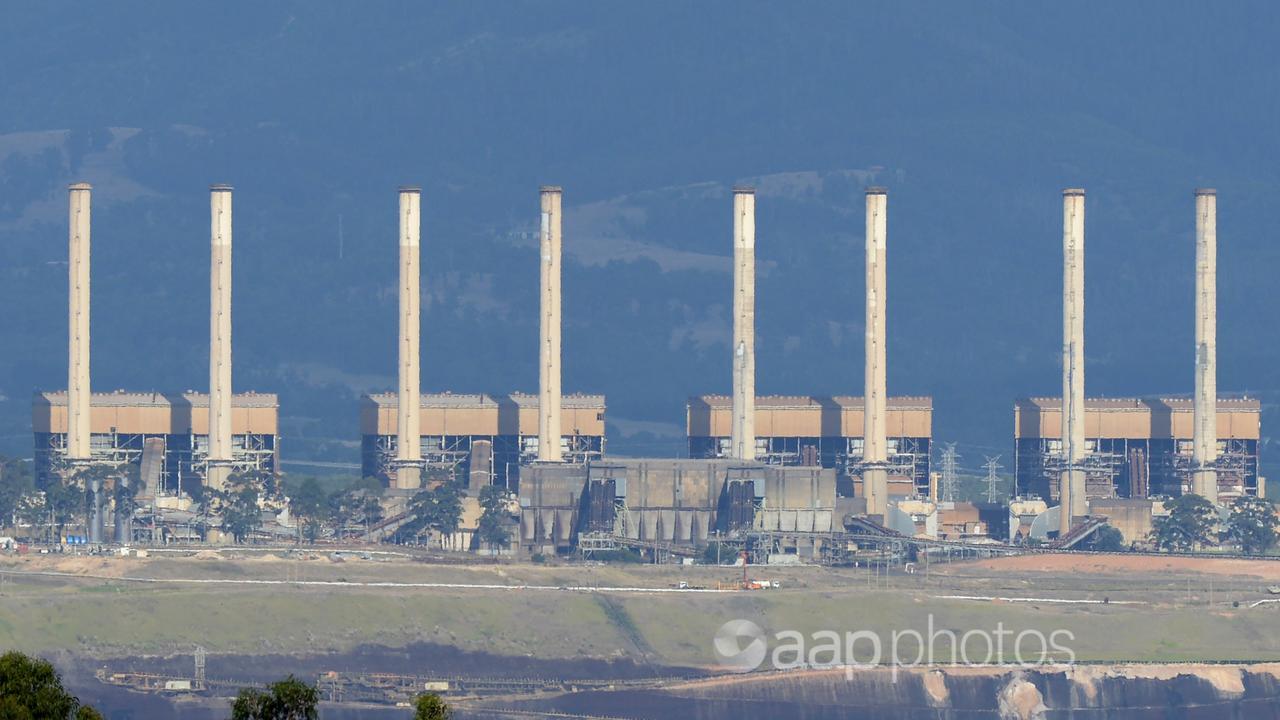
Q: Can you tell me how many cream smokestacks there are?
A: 8